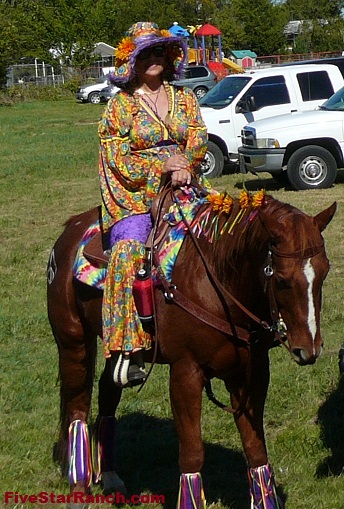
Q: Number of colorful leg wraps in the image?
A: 4